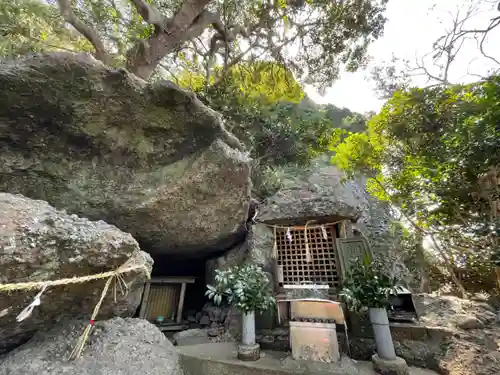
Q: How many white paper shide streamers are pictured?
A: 3